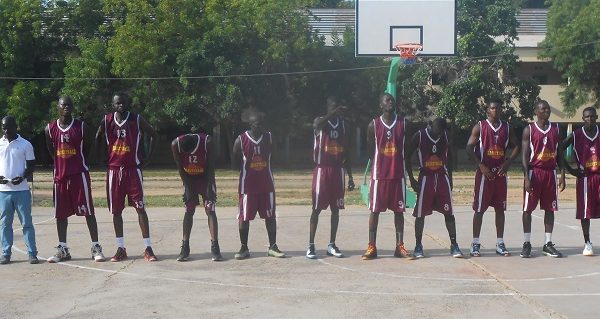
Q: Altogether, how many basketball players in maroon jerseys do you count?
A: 10